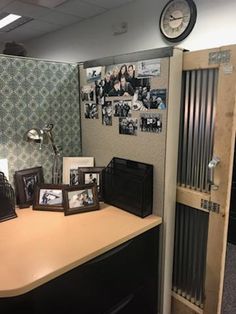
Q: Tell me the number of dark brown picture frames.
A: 4